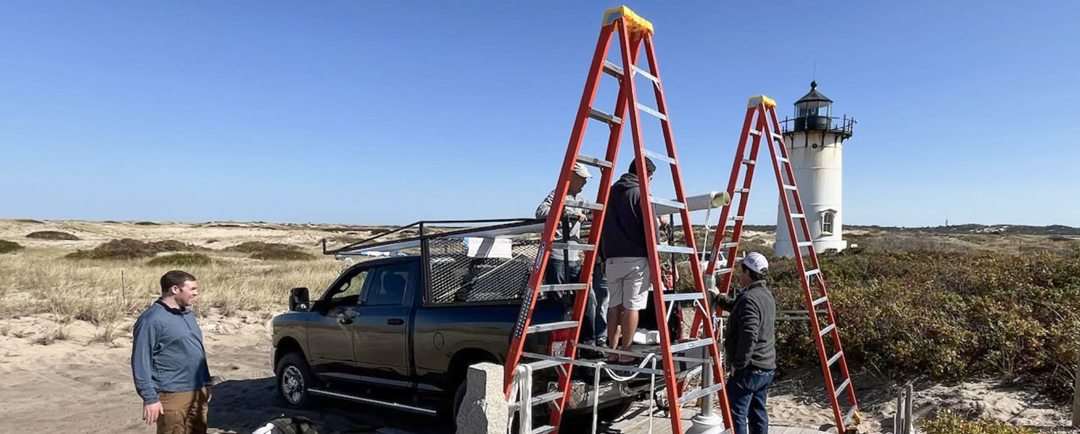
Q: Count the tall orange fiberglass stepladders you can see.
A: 2